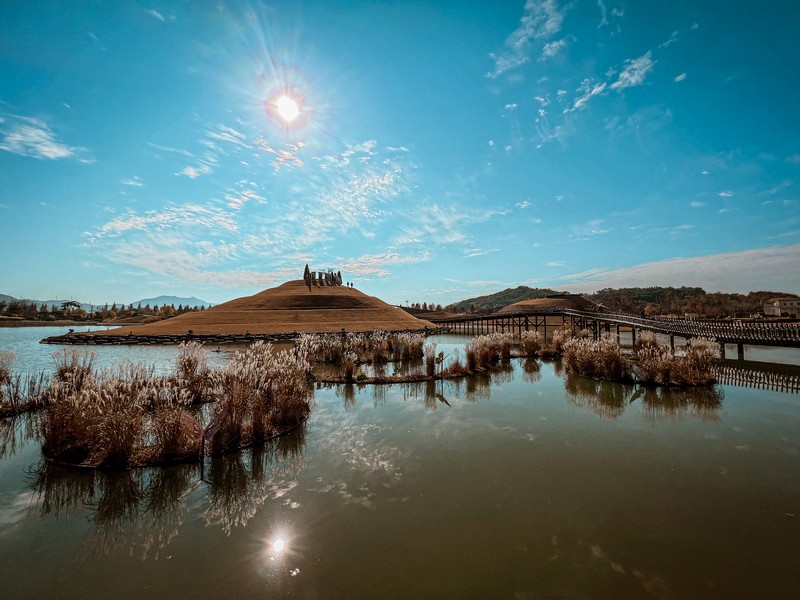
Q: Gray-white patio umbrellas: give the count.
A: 0